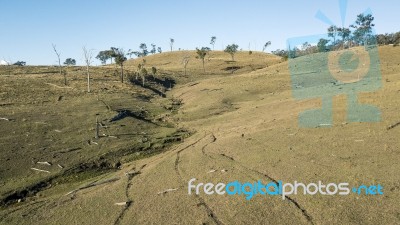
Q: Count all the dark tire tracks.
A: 3